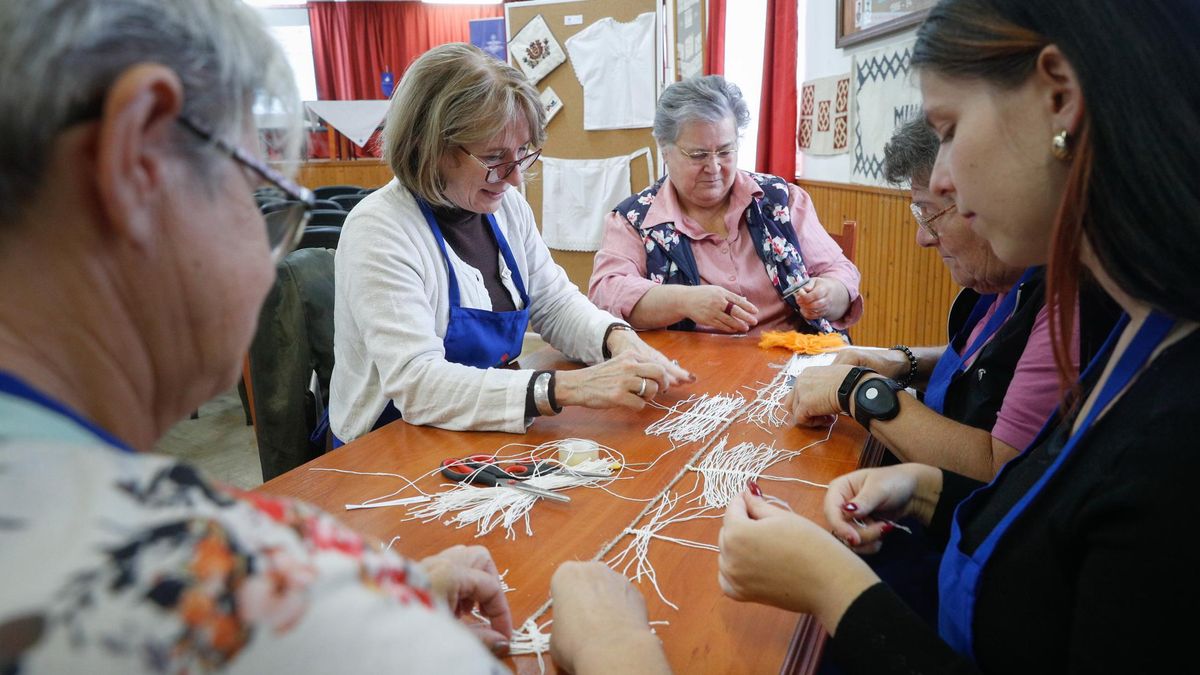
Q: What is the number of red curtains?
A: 3